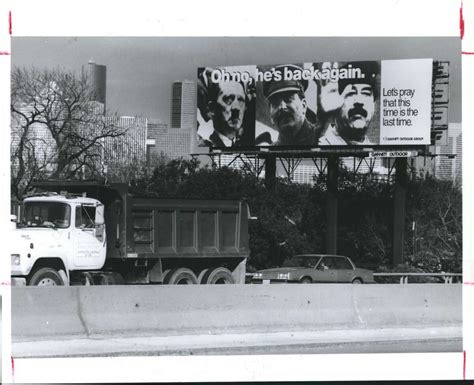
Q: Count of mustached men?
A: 3